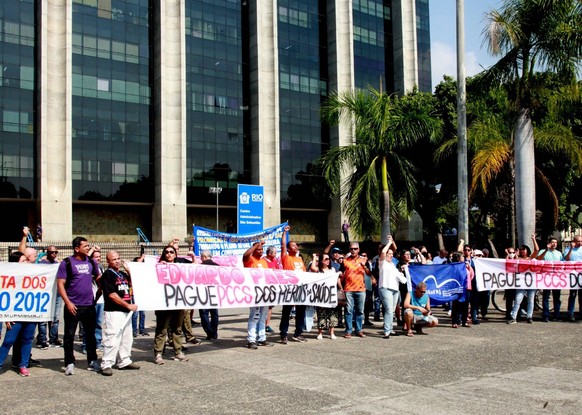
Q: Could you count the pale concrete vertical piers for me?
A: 5